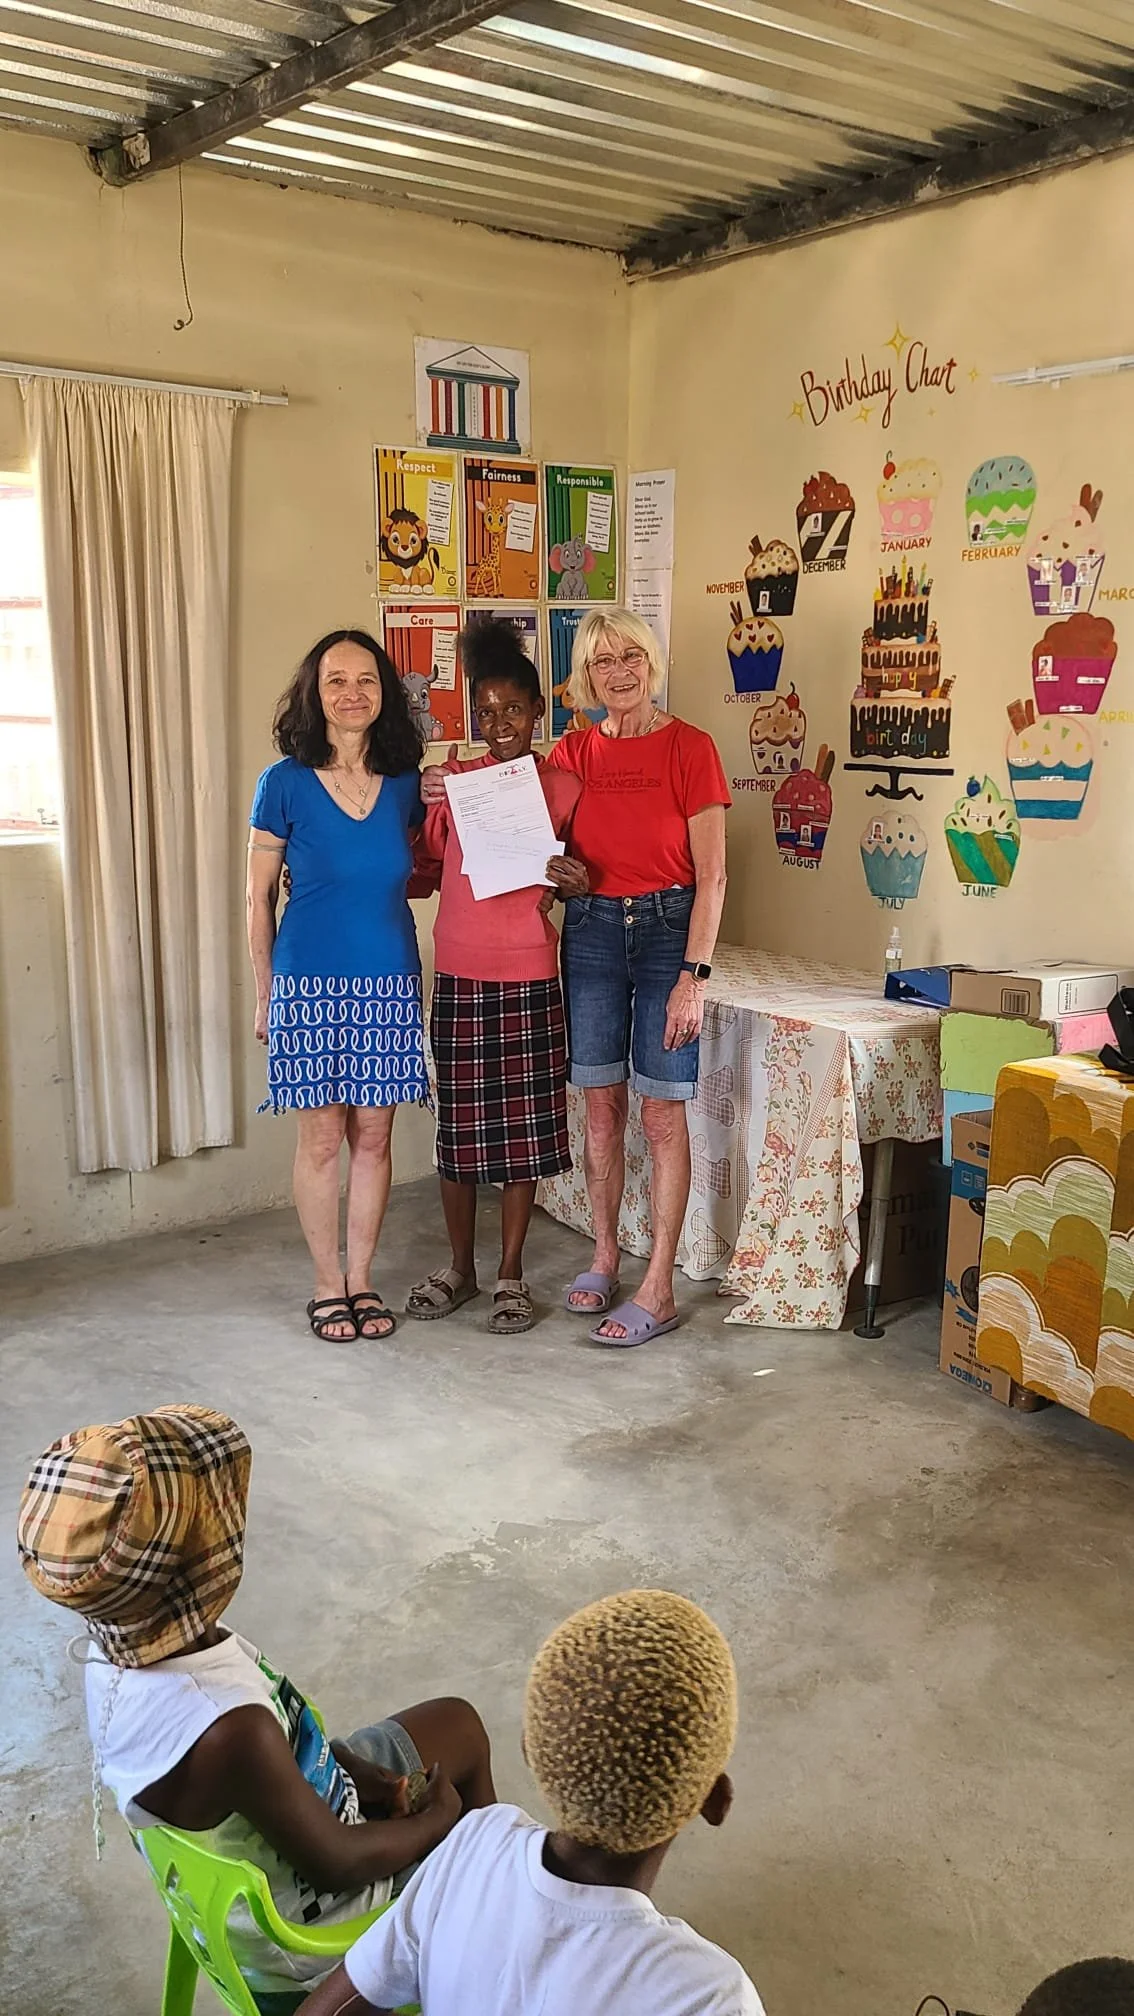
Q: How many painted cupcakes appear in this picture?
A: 12